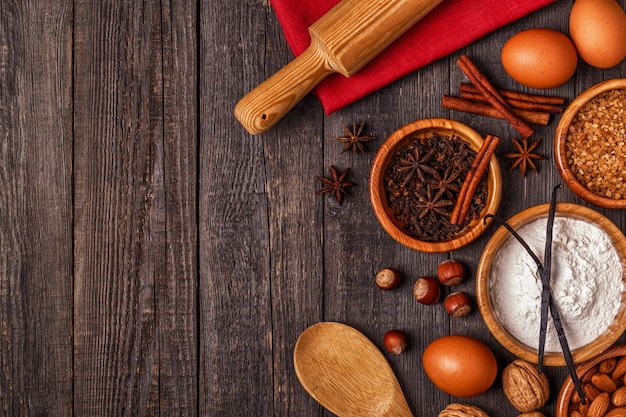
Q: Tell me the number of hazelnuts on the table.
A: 5